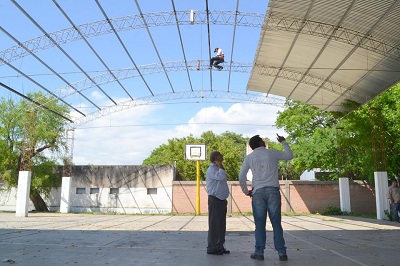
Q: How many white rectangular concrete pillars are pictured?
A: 4